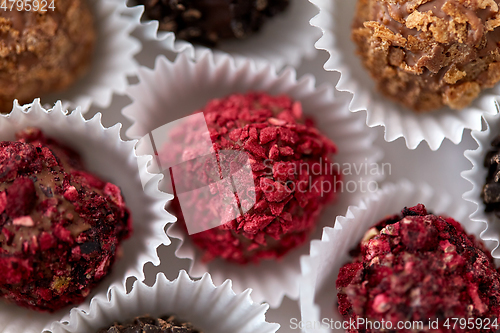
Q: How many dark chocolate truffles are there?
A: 3